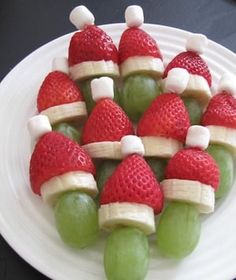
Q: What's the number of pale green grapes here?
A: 10